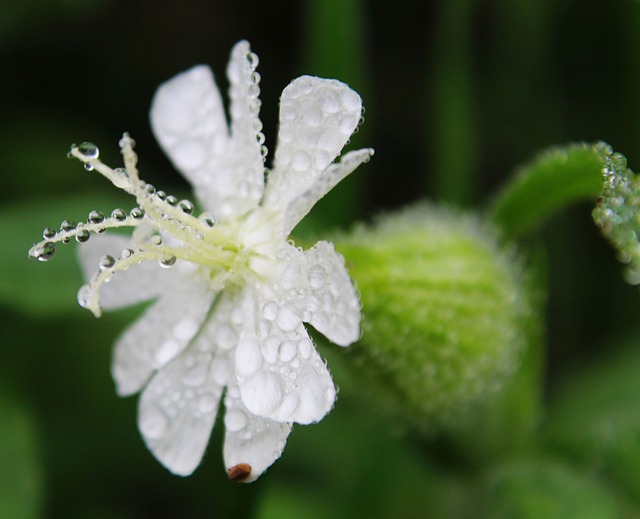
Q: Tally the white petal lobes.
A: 10